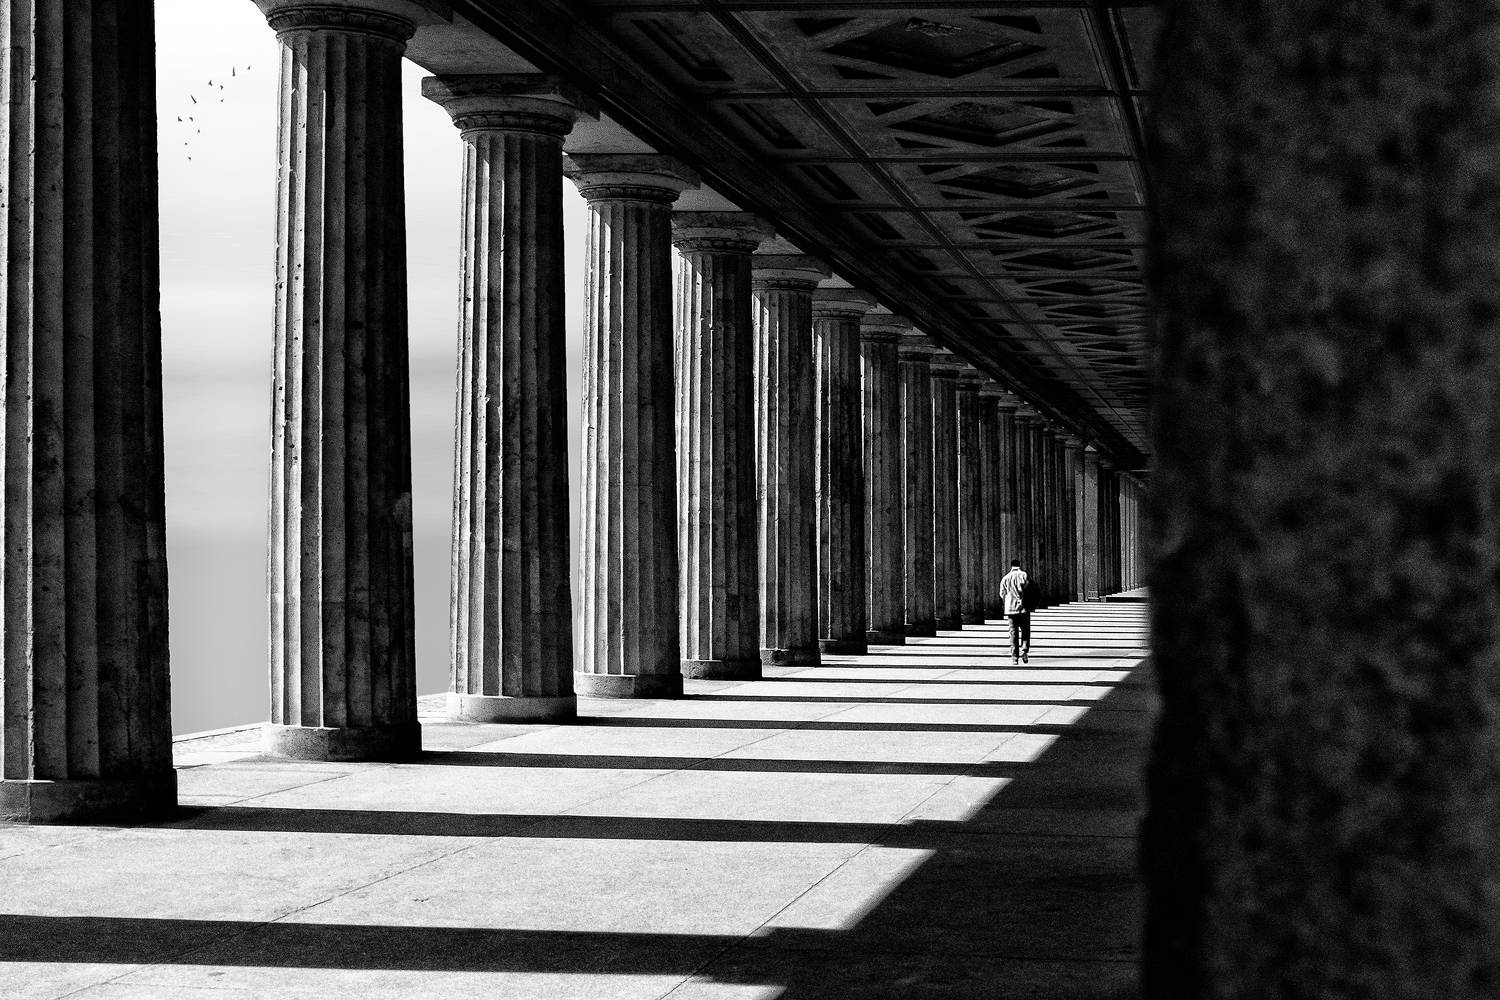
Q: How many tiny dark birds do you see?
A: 11